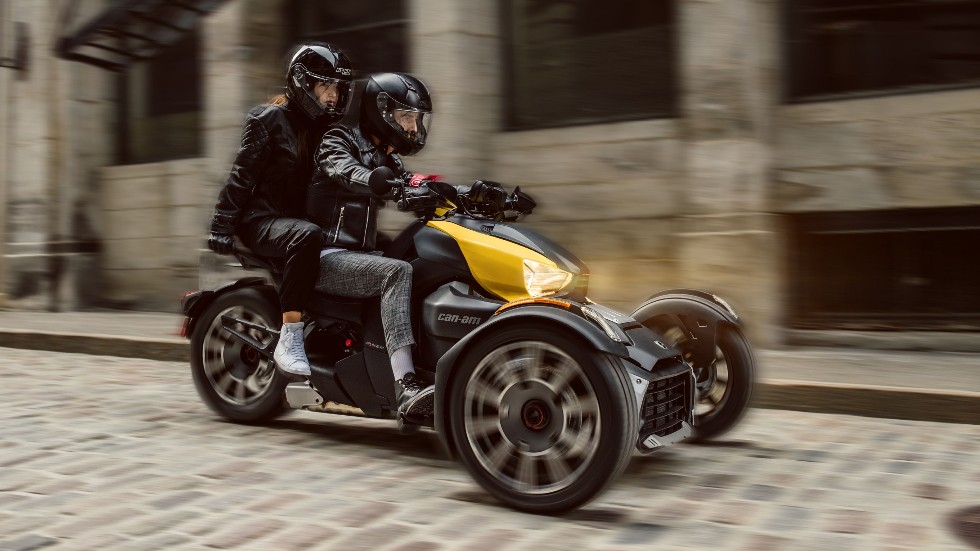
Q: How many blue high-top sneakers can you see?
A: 0